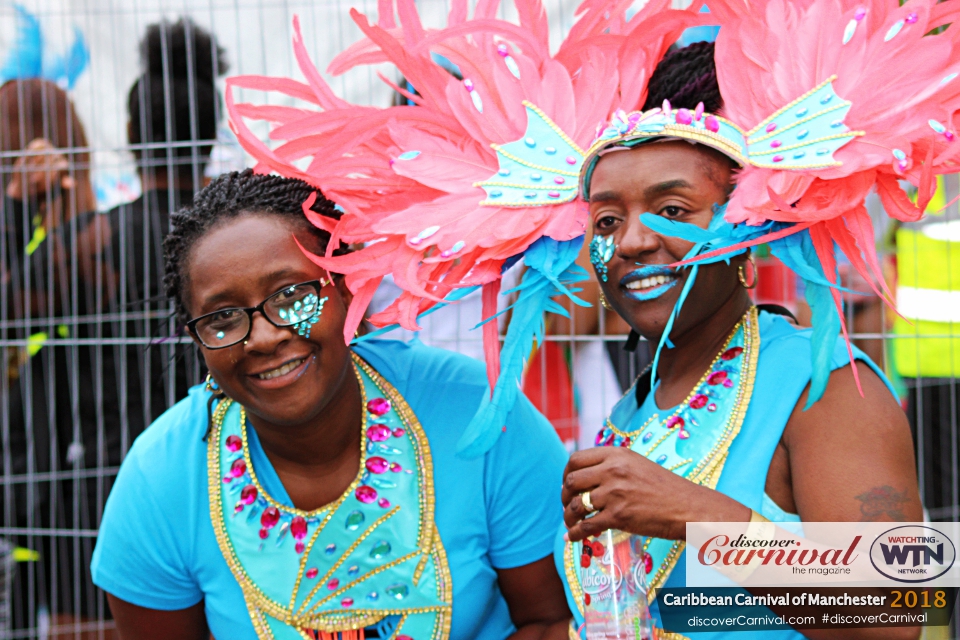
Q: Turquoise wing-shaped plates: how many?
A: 2